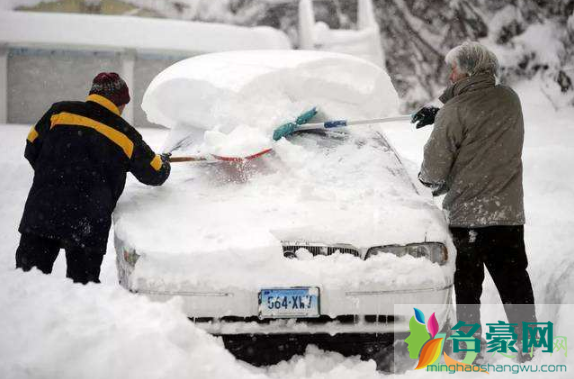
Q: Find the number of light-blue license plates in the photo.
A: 1